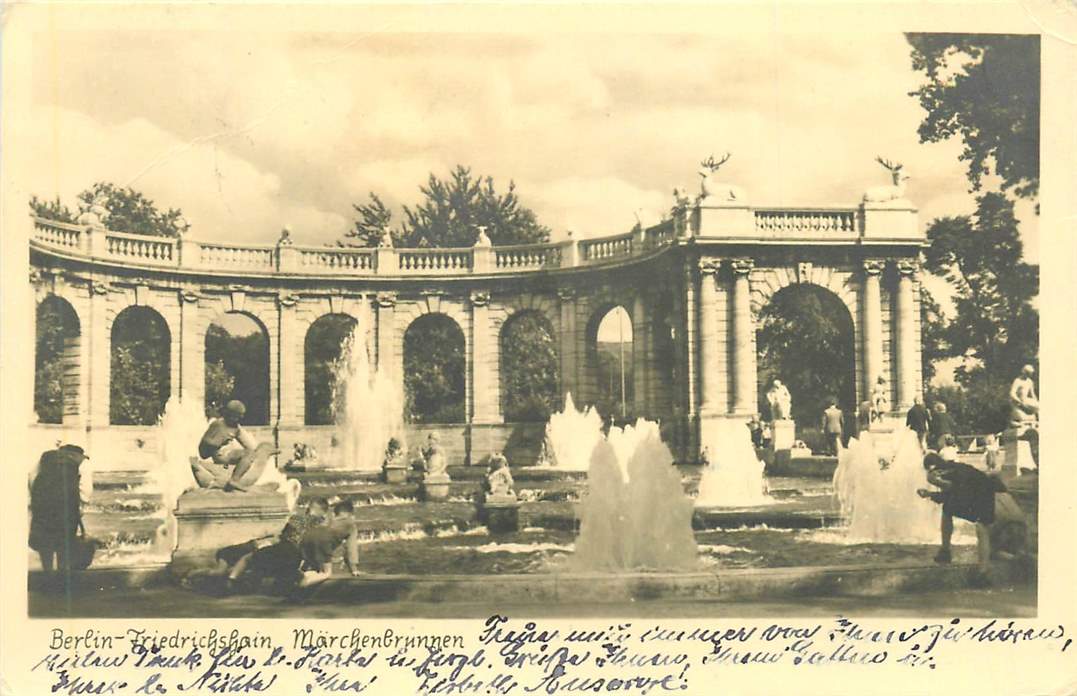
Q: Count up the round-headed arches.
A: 8